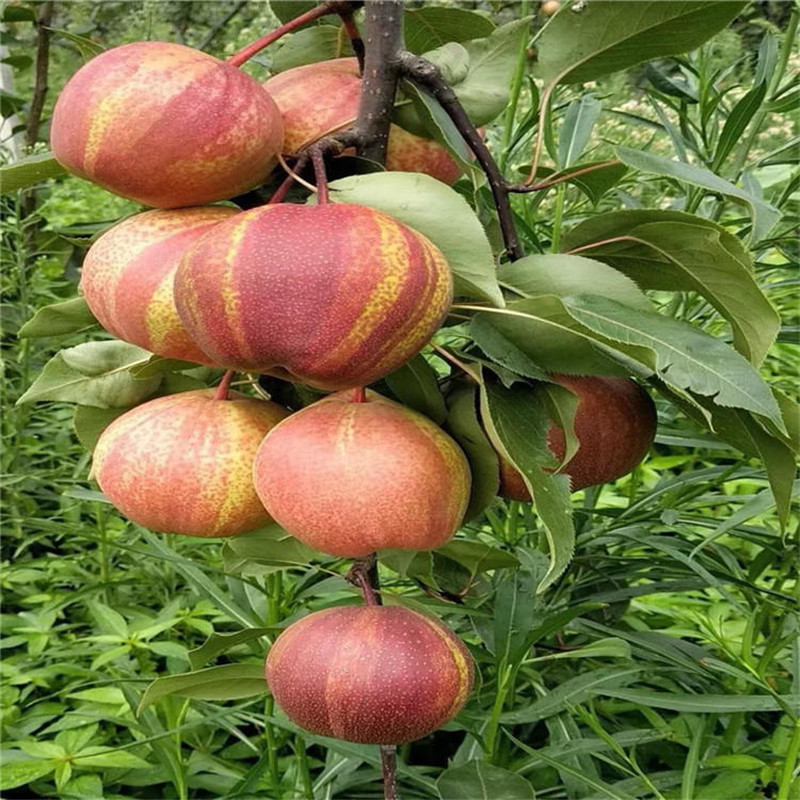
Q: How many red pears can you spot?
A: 8